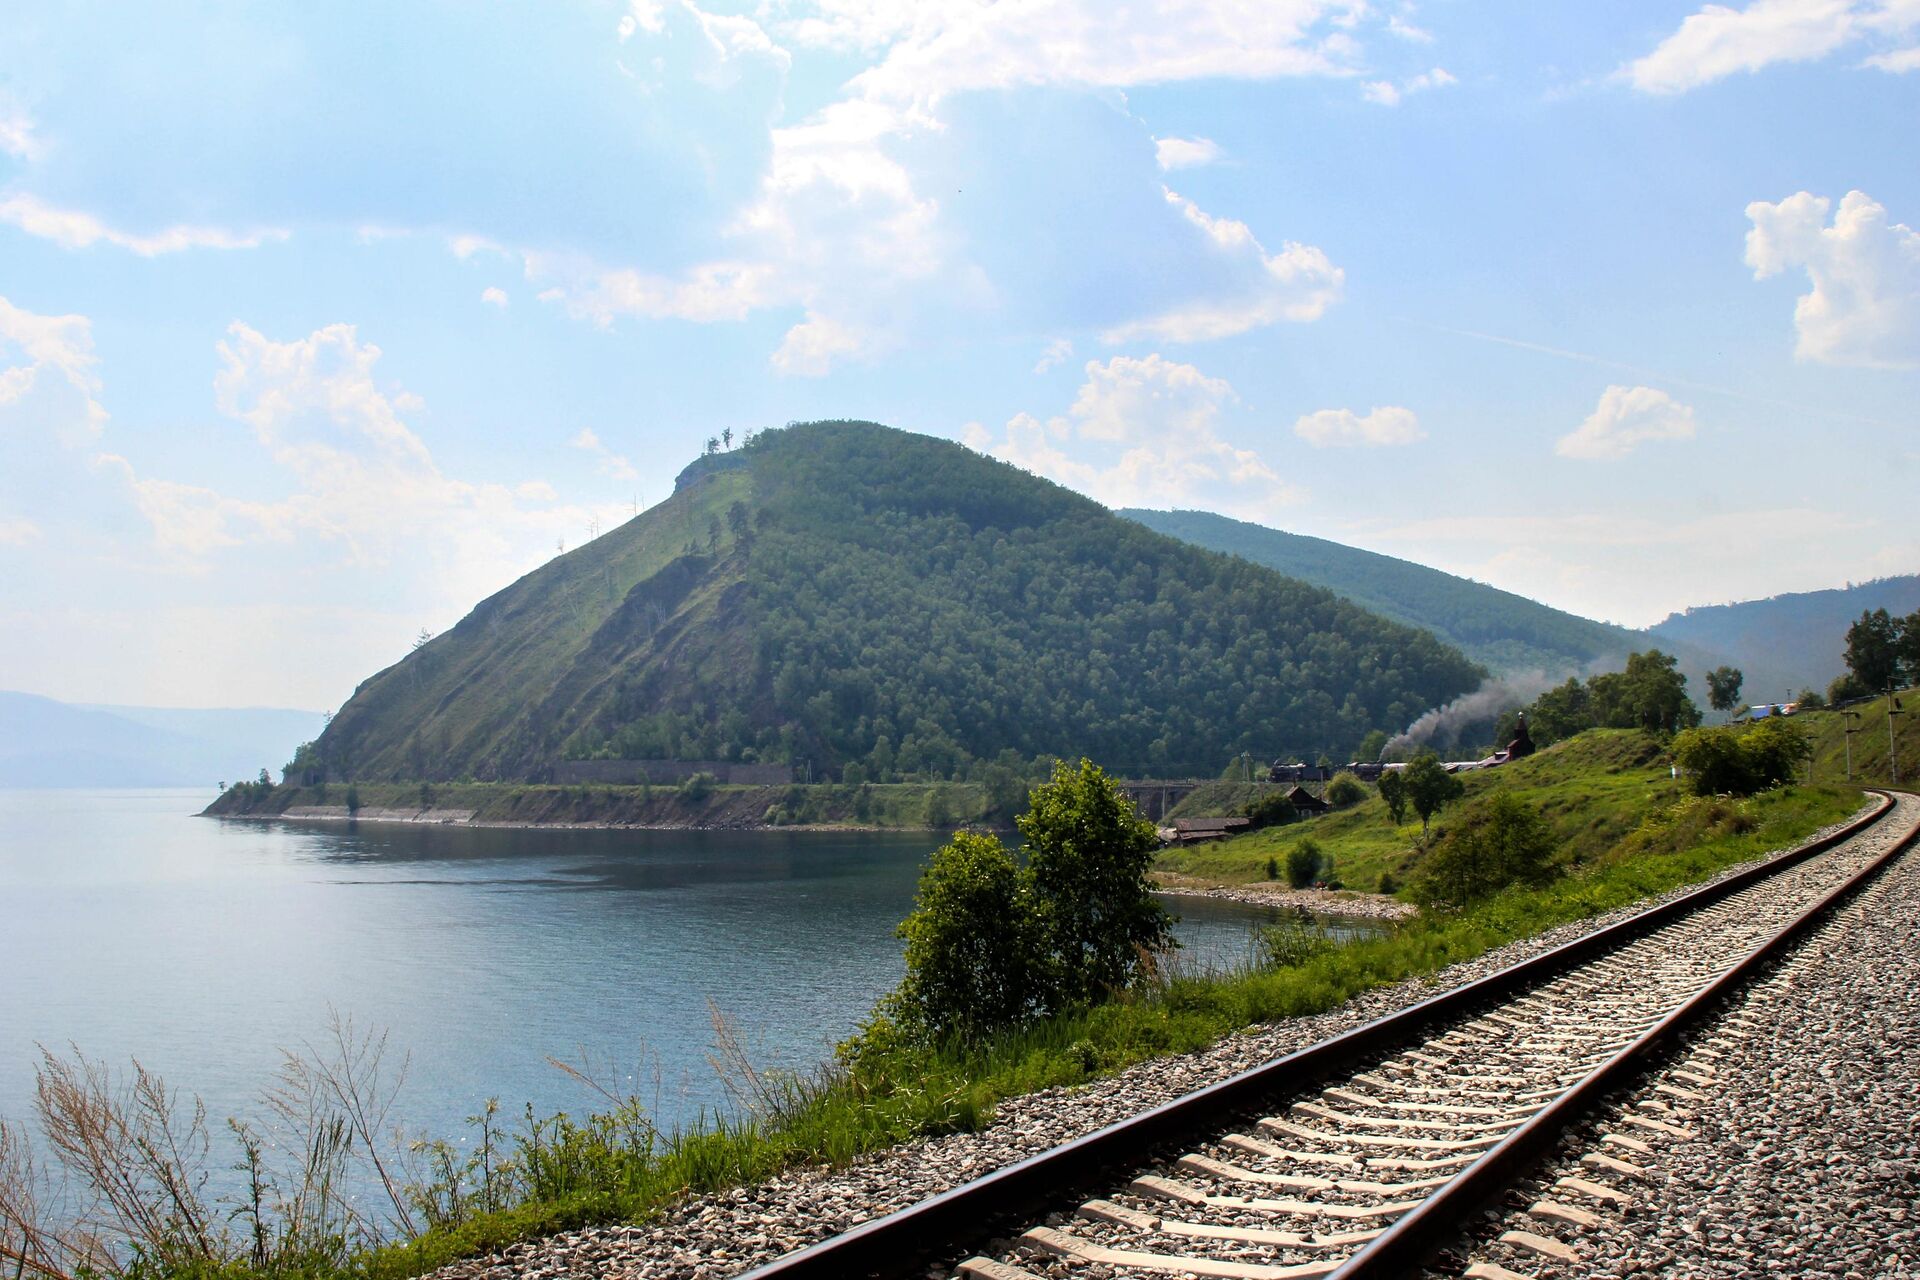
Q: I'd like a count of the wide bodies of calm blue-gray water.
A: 1